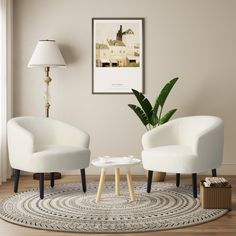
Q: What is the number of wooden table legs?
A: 3